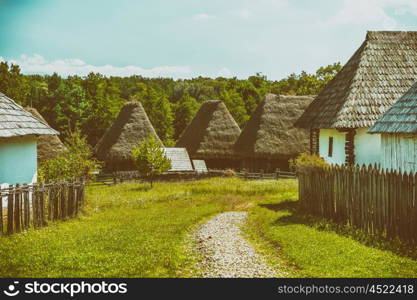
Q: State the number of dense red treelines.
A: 0